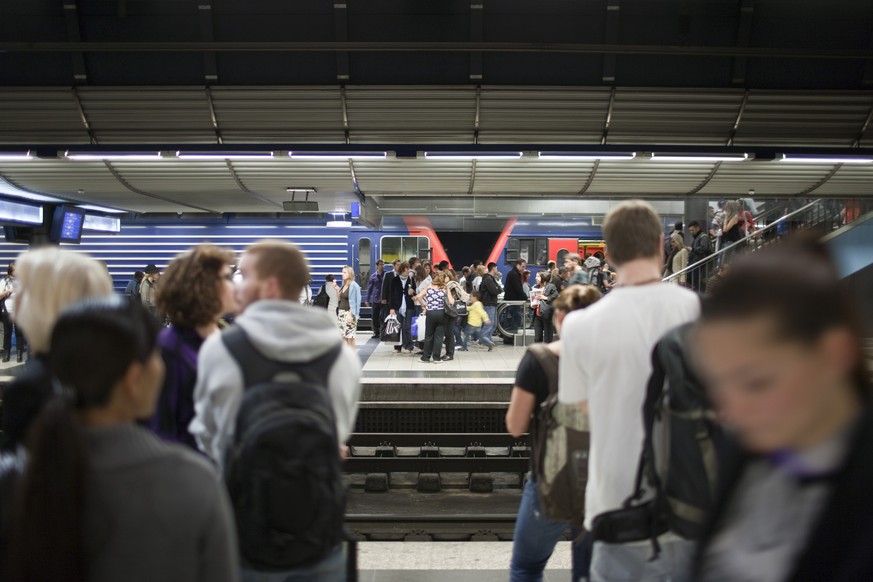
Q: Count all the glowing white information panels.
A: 2